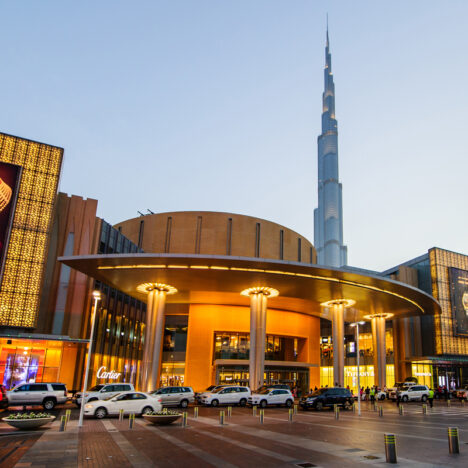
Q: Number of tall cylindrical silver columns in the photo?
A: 4